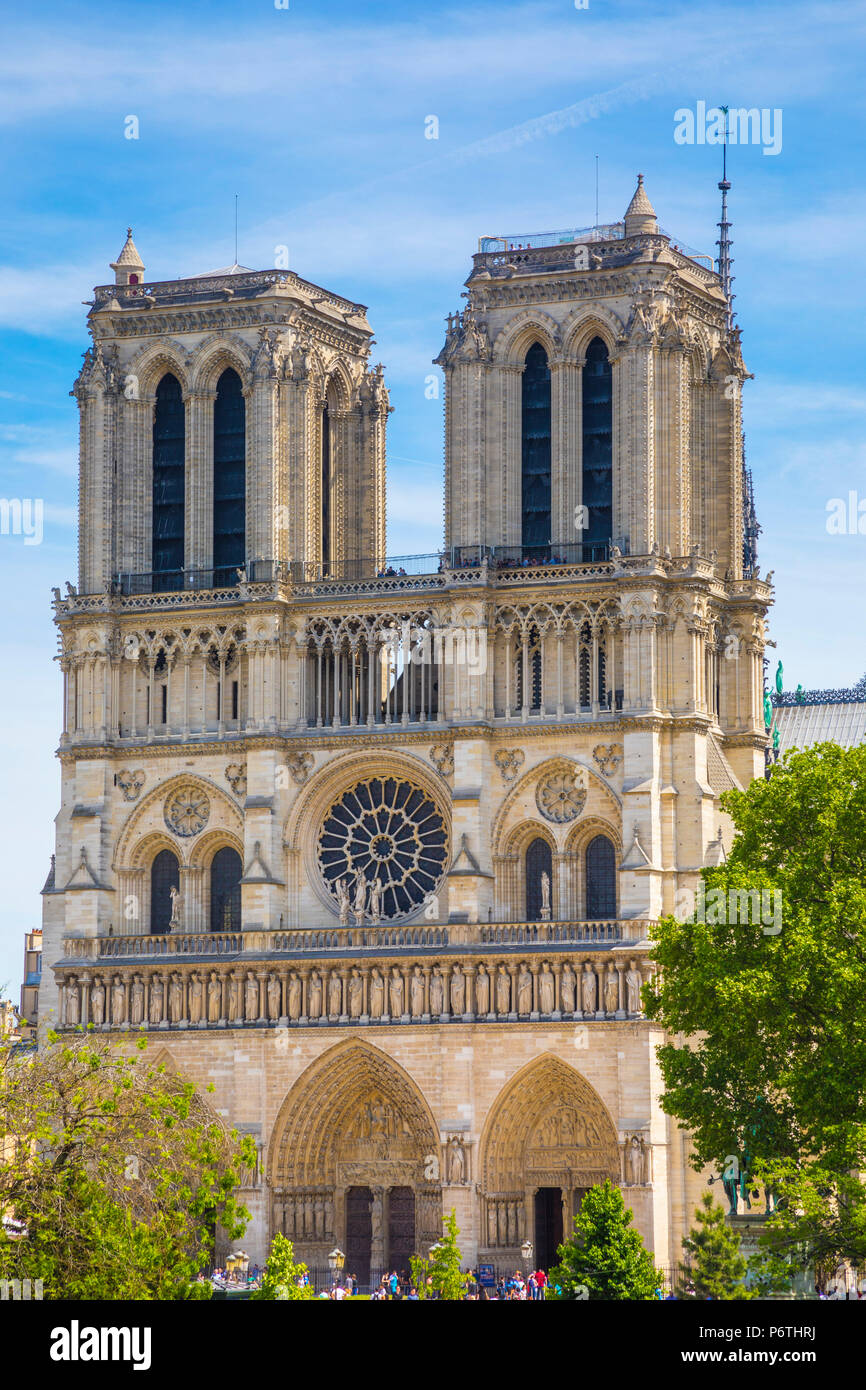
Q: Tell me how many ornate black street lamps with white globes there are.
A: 4